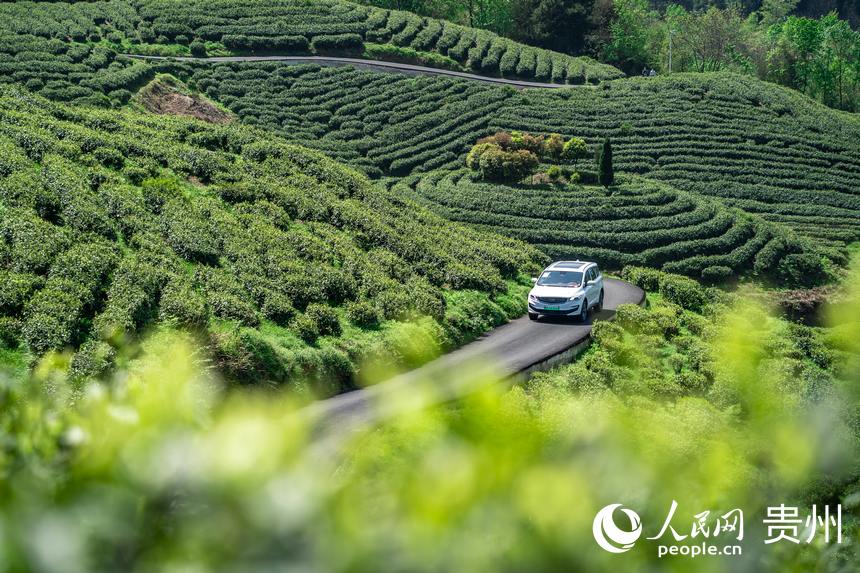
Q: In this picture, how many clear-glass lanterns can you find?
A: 0